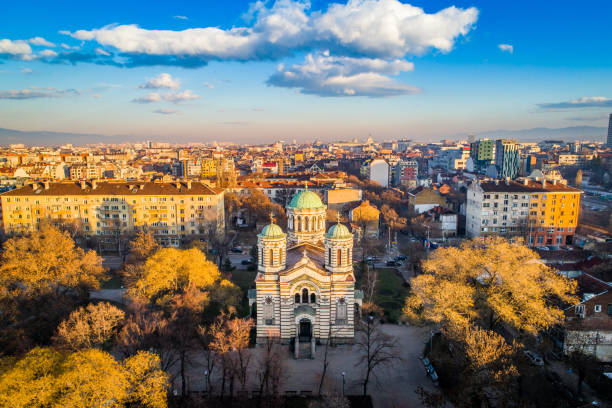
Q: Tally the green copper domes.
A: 3